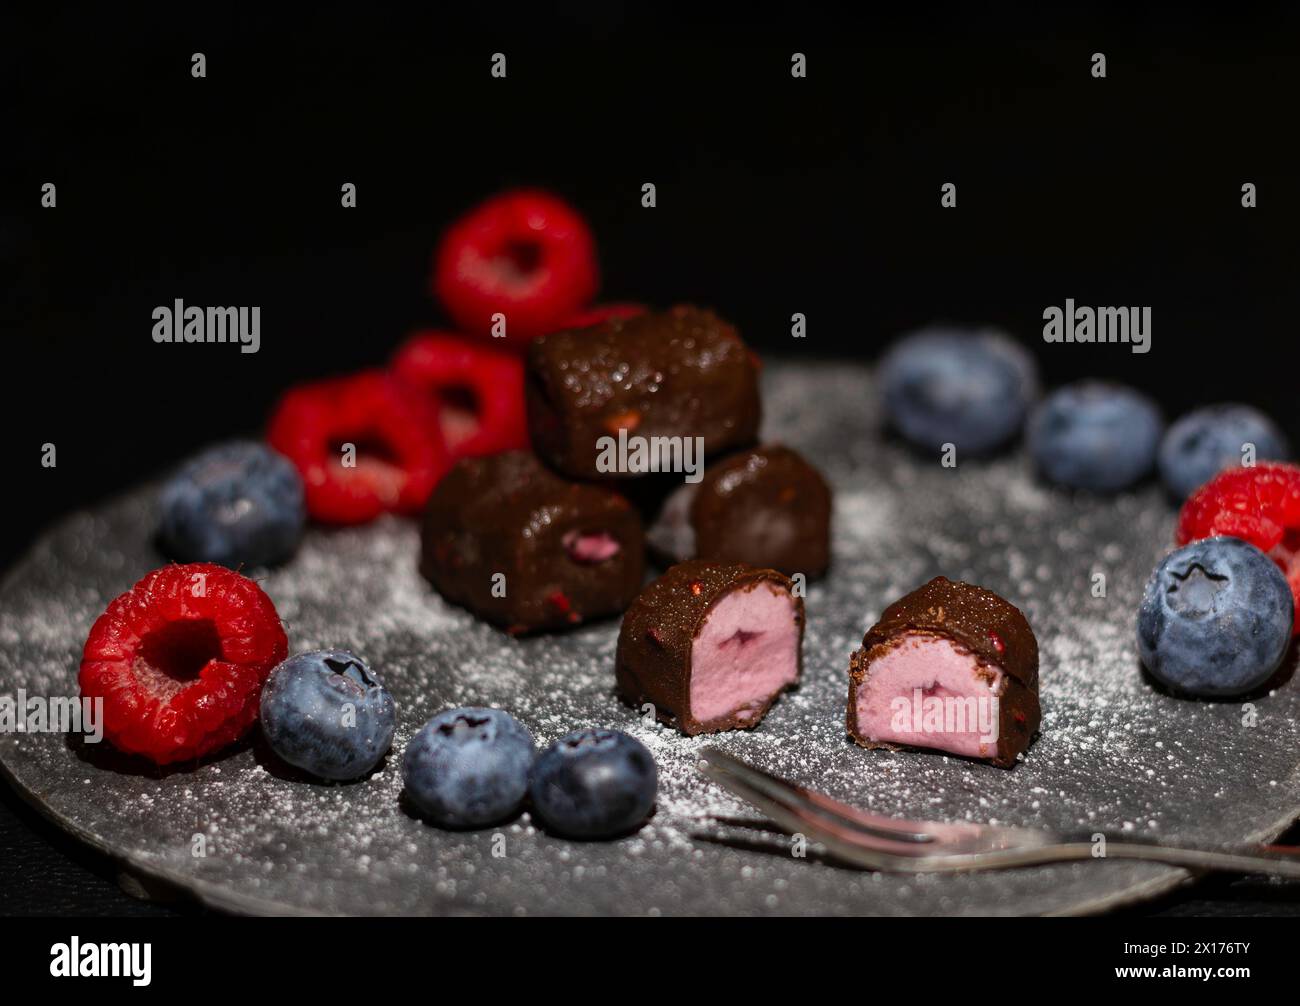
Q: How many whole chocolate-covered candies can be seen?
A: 3